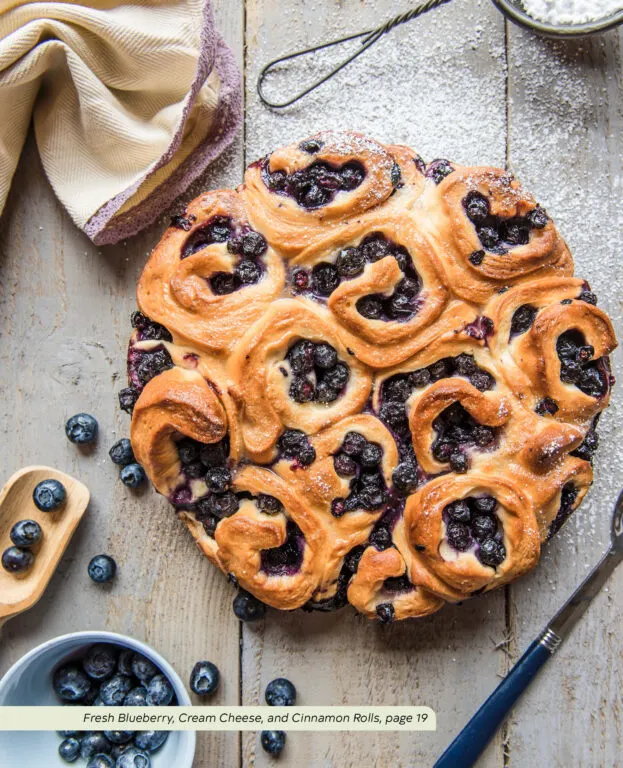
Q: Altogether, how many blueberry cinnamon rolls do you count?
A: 12